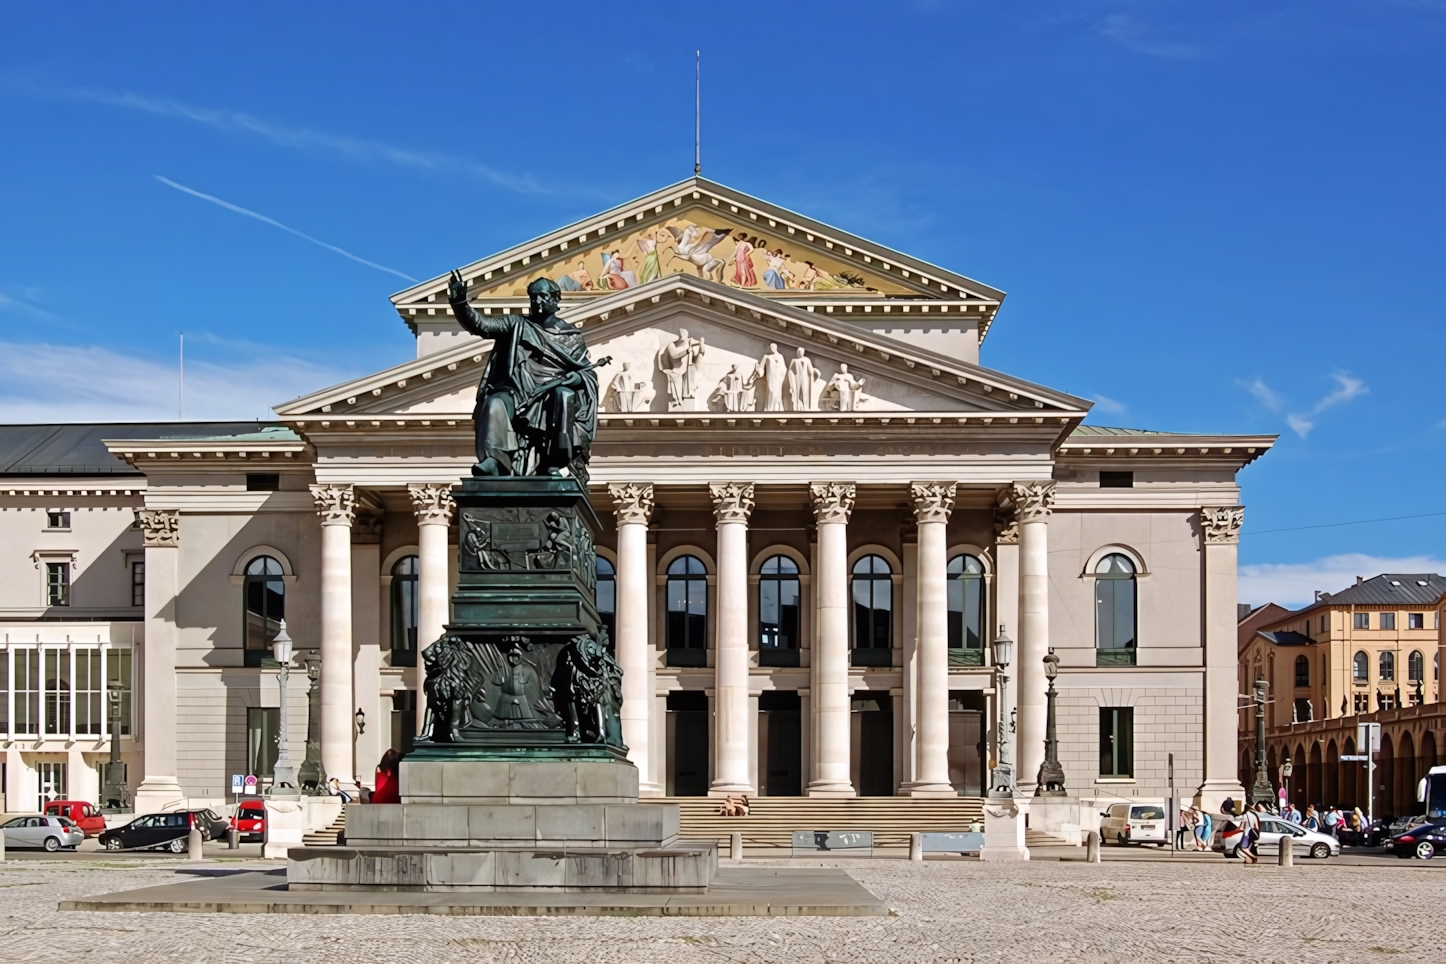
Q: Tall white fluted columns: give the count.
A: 7